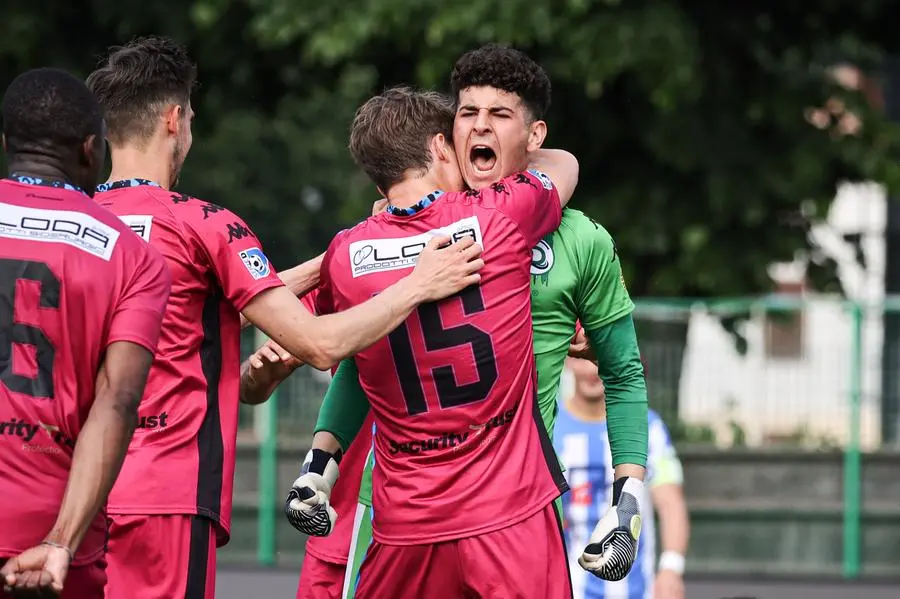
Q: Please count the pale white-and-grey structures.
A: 1